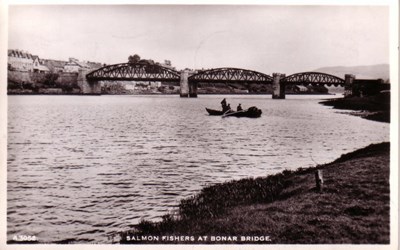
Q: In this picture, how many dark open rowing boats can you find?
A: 1